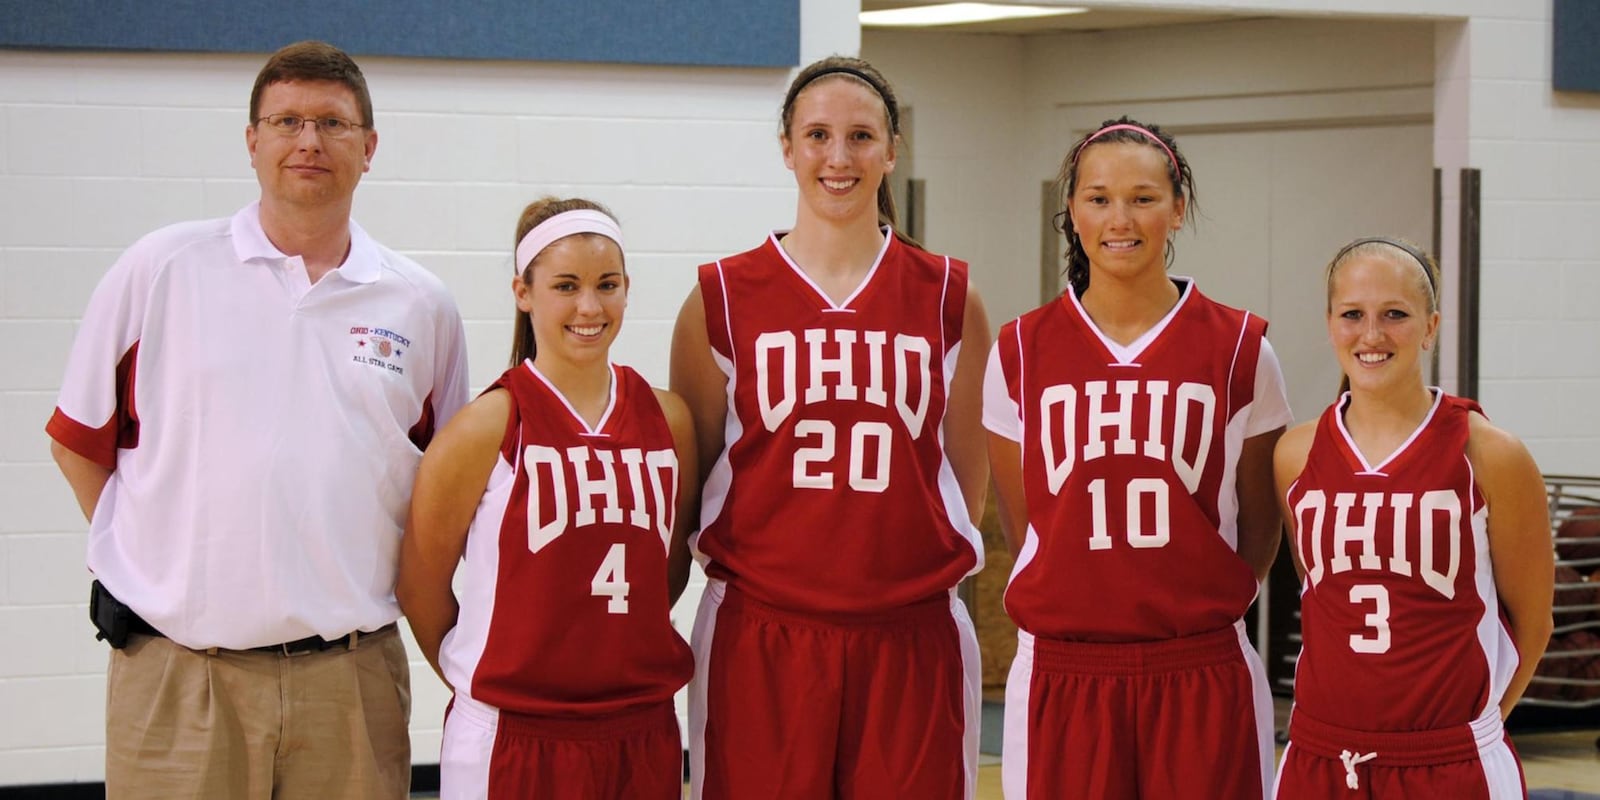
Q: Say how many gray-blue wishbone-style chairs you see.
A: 0